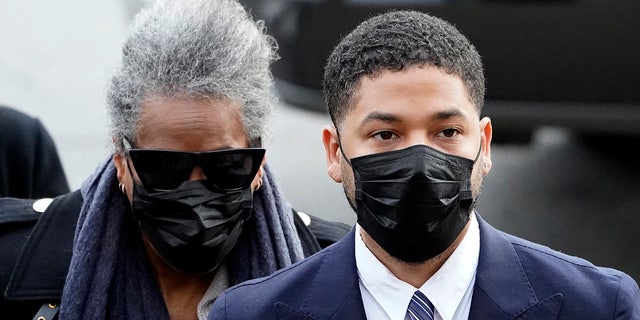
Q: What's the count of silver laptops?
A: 0